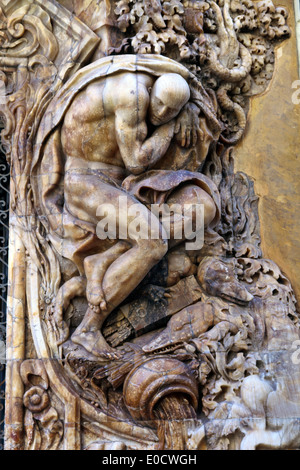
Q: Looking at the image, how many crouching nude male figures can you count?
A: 1